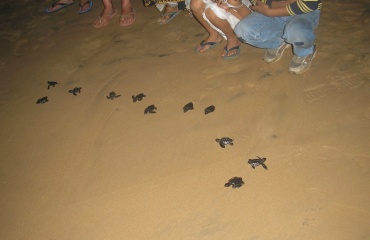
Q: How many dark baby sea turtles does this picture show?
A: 11